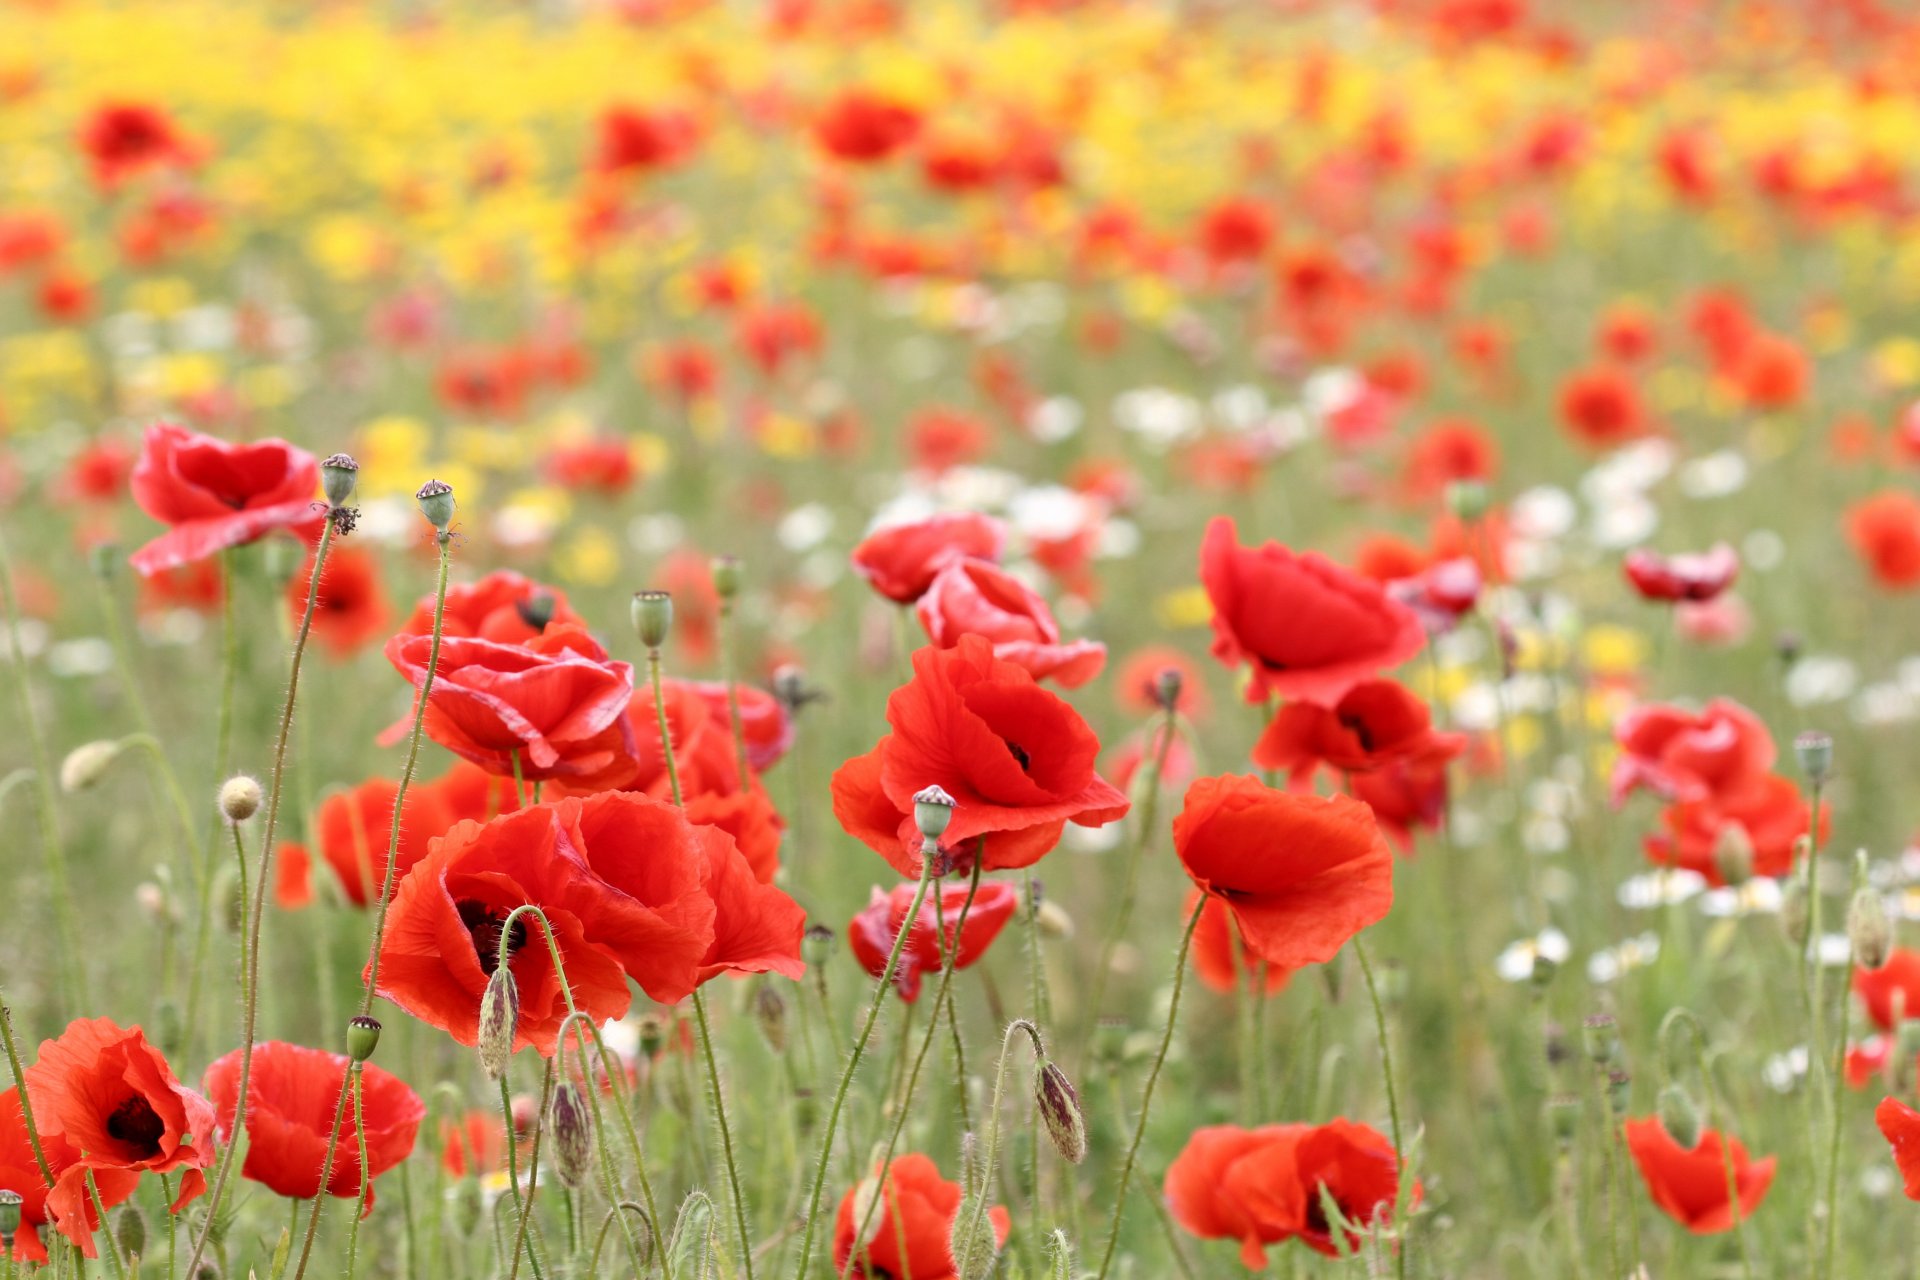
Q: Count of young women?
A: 0